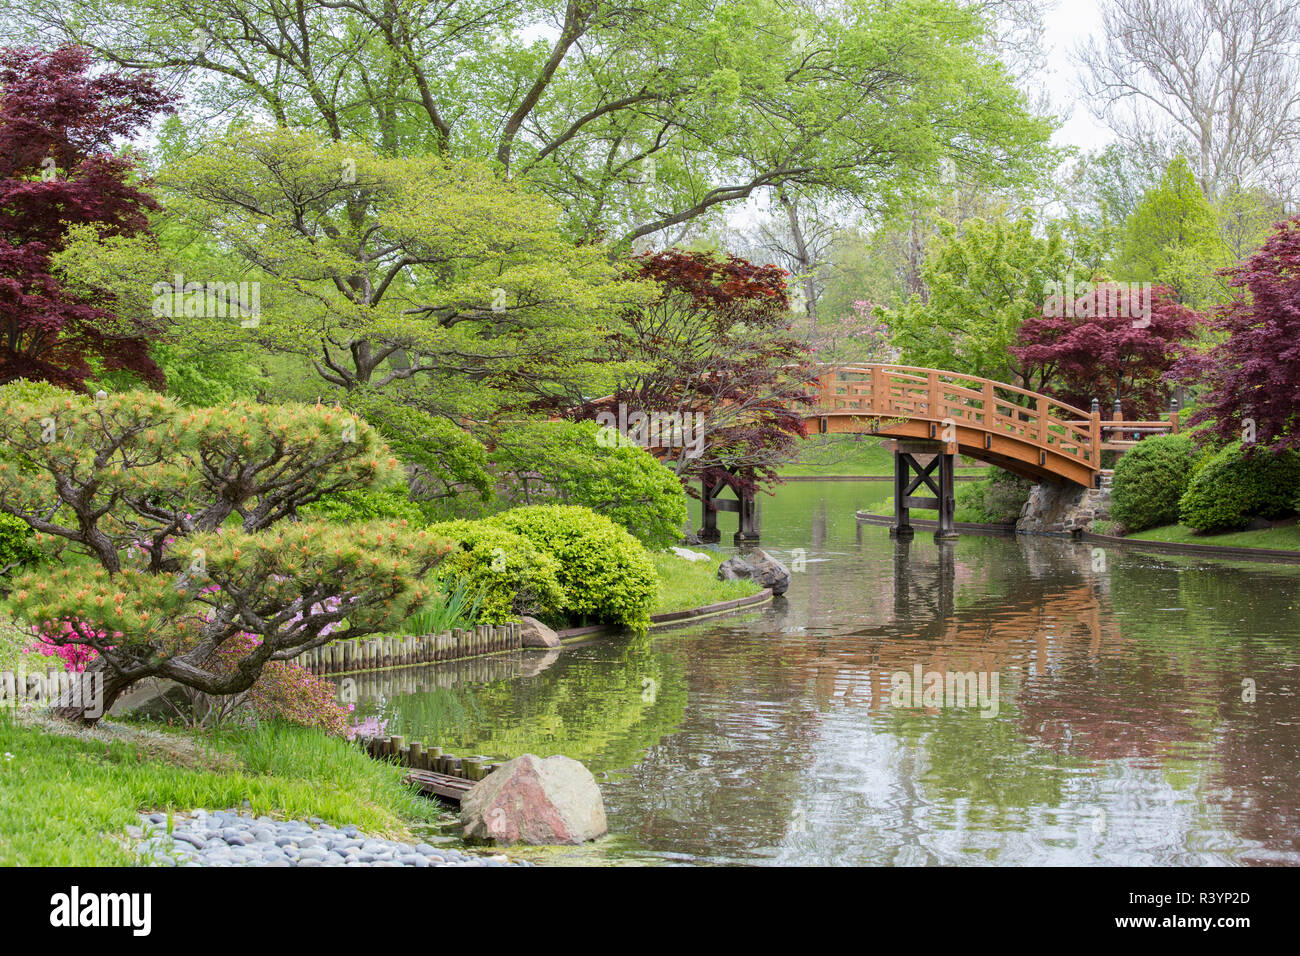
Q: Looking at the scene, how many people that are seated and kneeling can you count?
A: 0